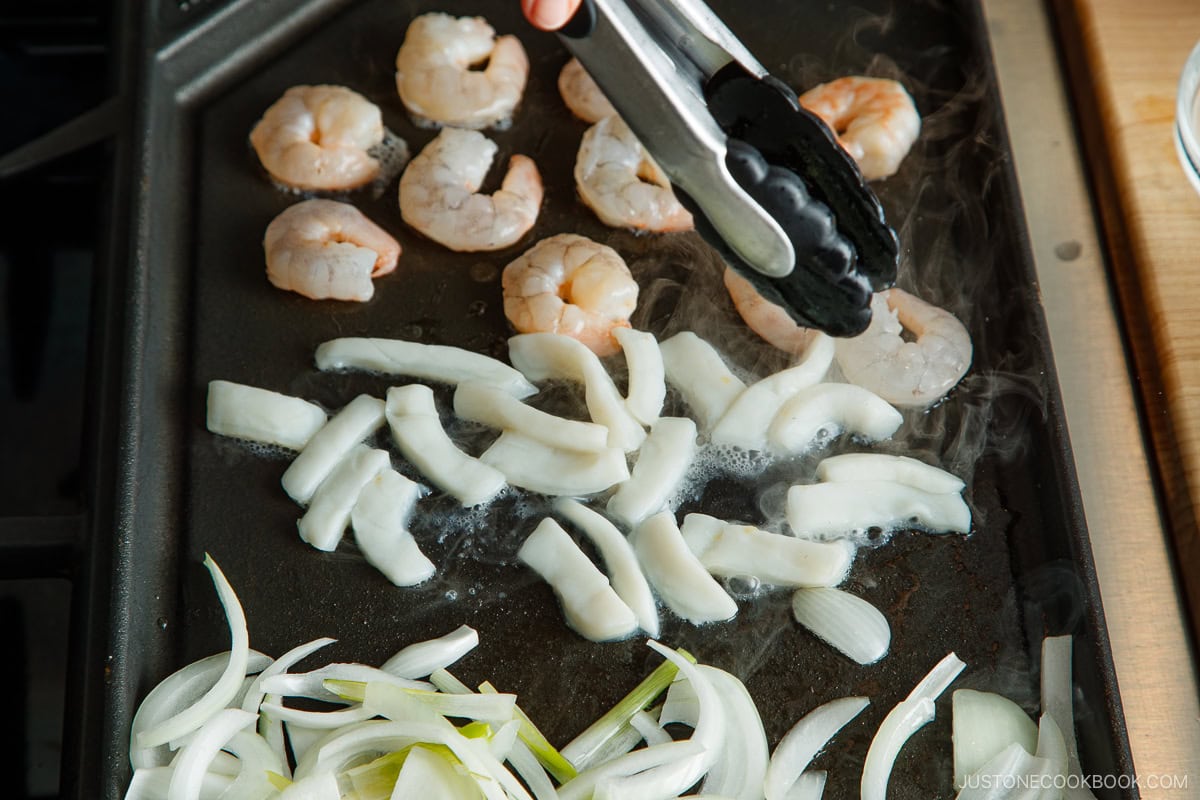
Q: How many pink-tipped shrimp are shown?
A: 10